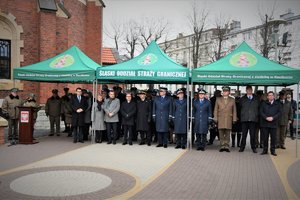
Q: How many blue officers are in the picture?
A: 3